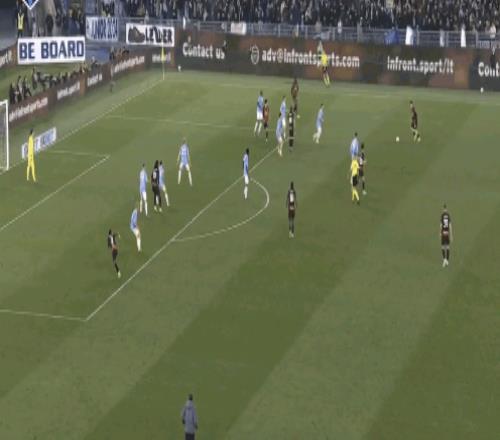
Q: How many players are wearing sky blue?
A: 10